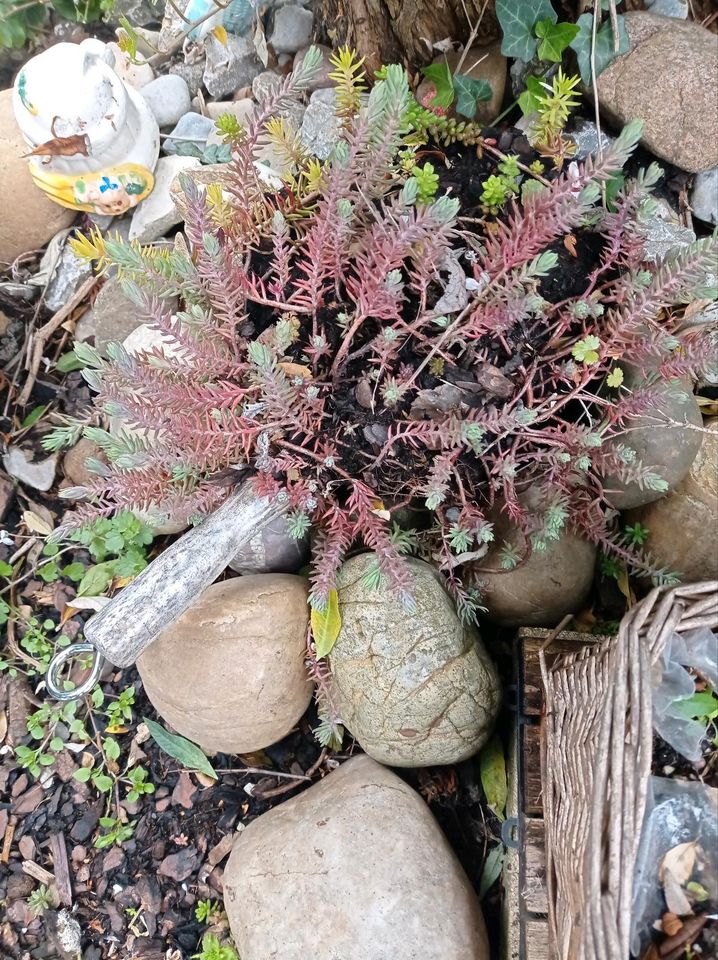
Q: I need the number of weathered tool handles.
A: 1